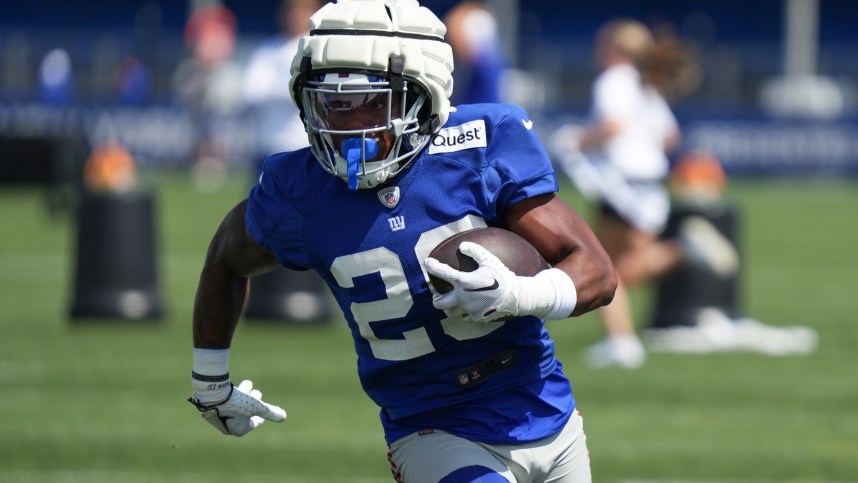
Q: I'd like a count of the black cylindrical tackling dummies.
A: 3